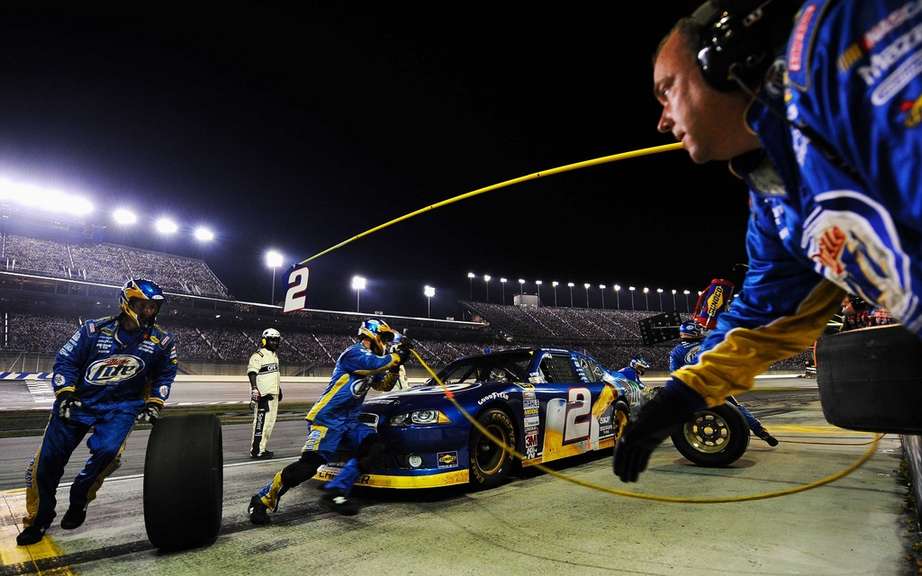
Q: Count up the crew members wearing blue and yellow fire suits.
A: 5